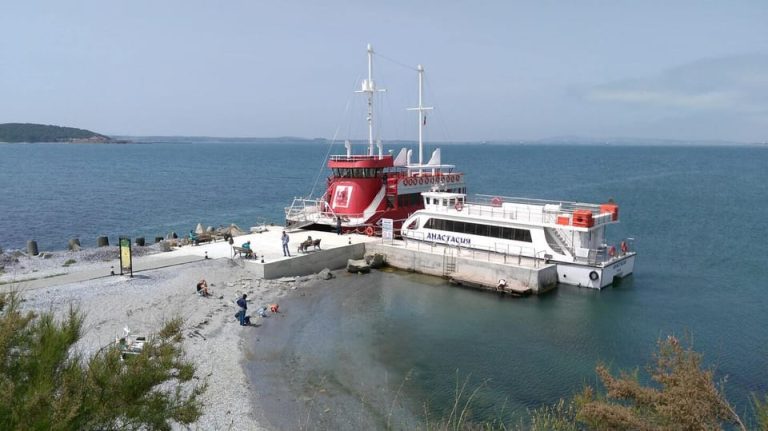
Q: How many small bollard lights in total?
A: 4